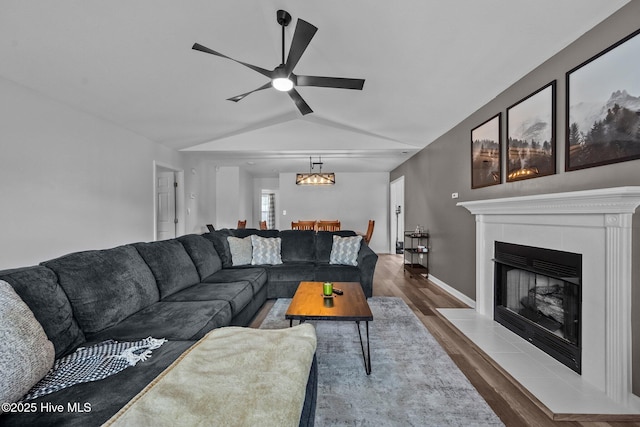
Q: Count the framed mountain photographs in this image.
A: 3